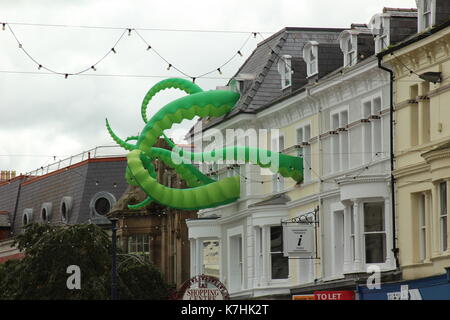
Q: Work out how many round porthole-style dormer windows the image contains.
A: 4